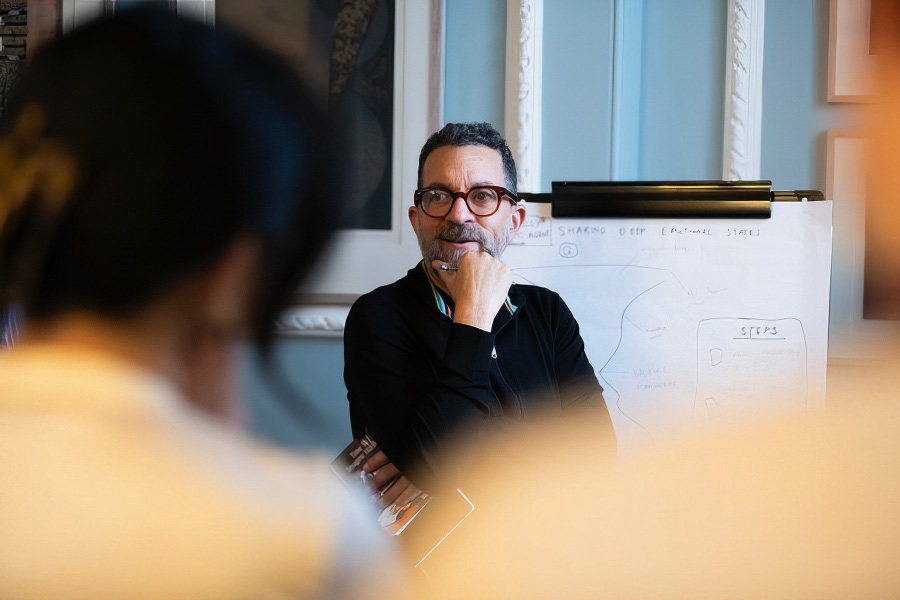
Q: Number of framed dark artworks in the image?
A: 1